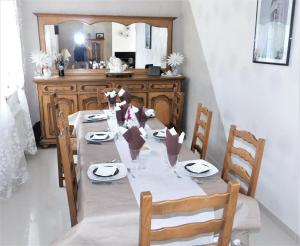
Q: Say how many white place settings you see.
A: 6